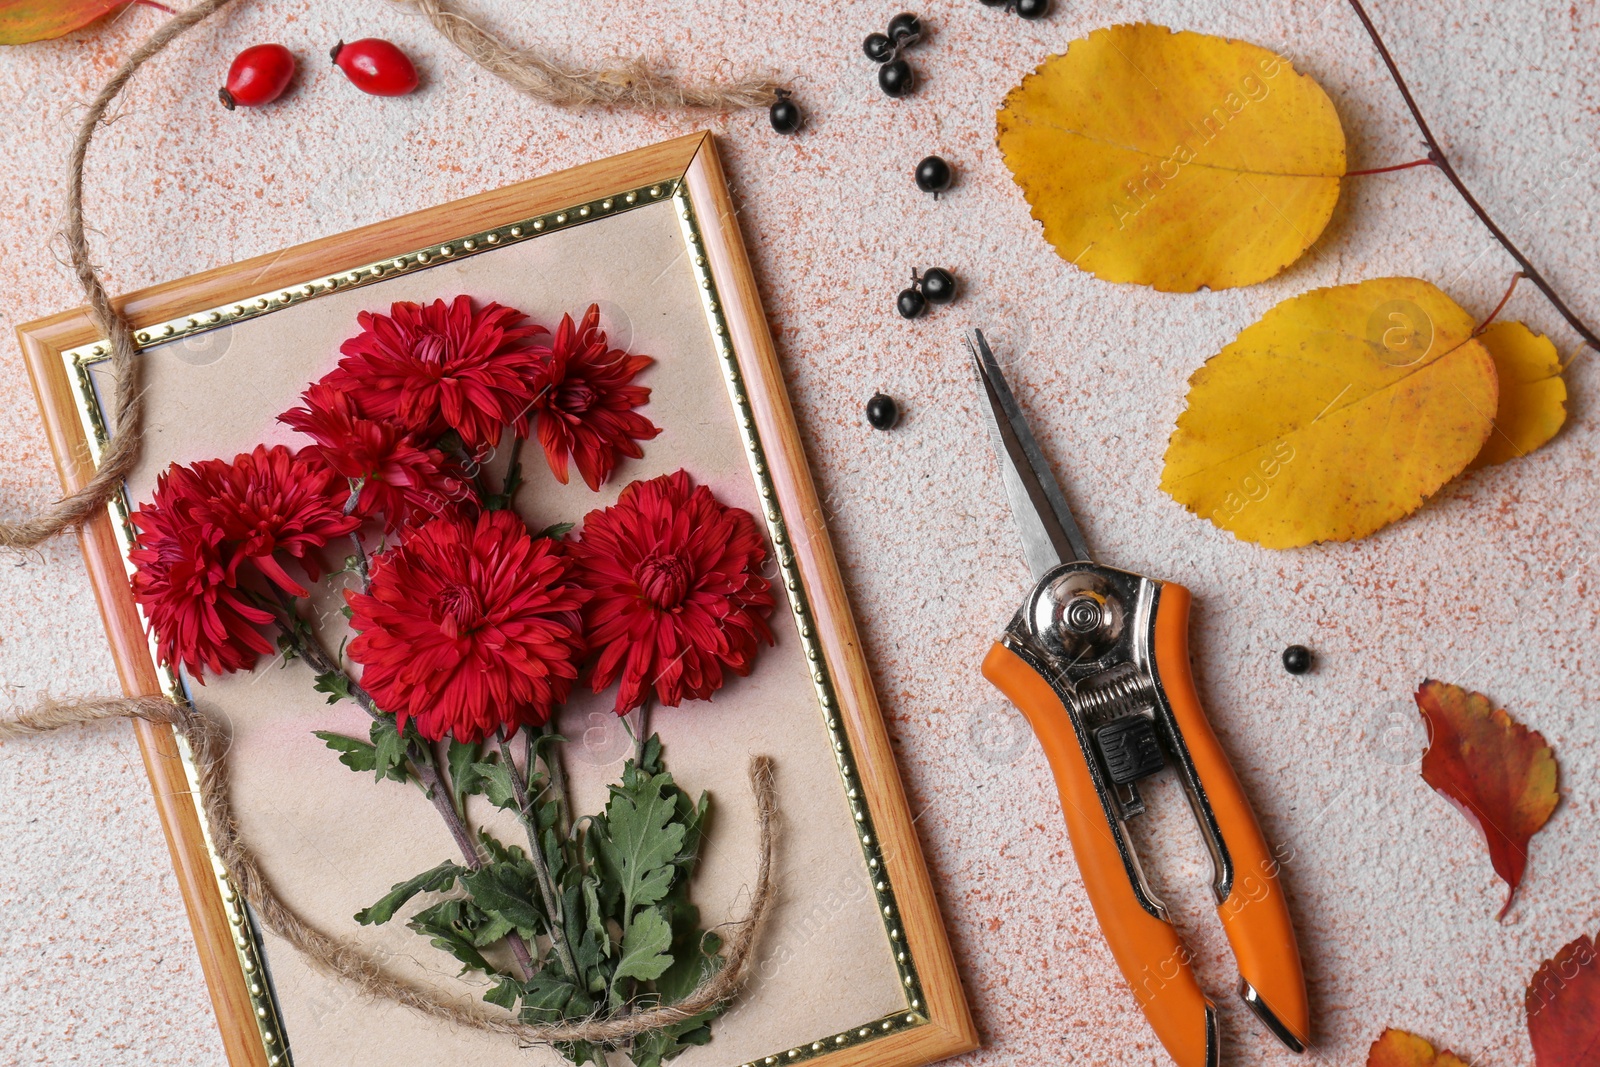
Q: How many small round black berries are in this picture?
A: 11